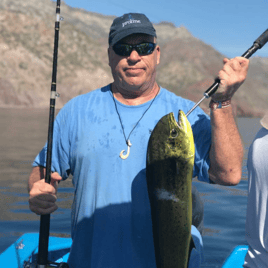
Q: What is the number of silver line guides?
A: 2